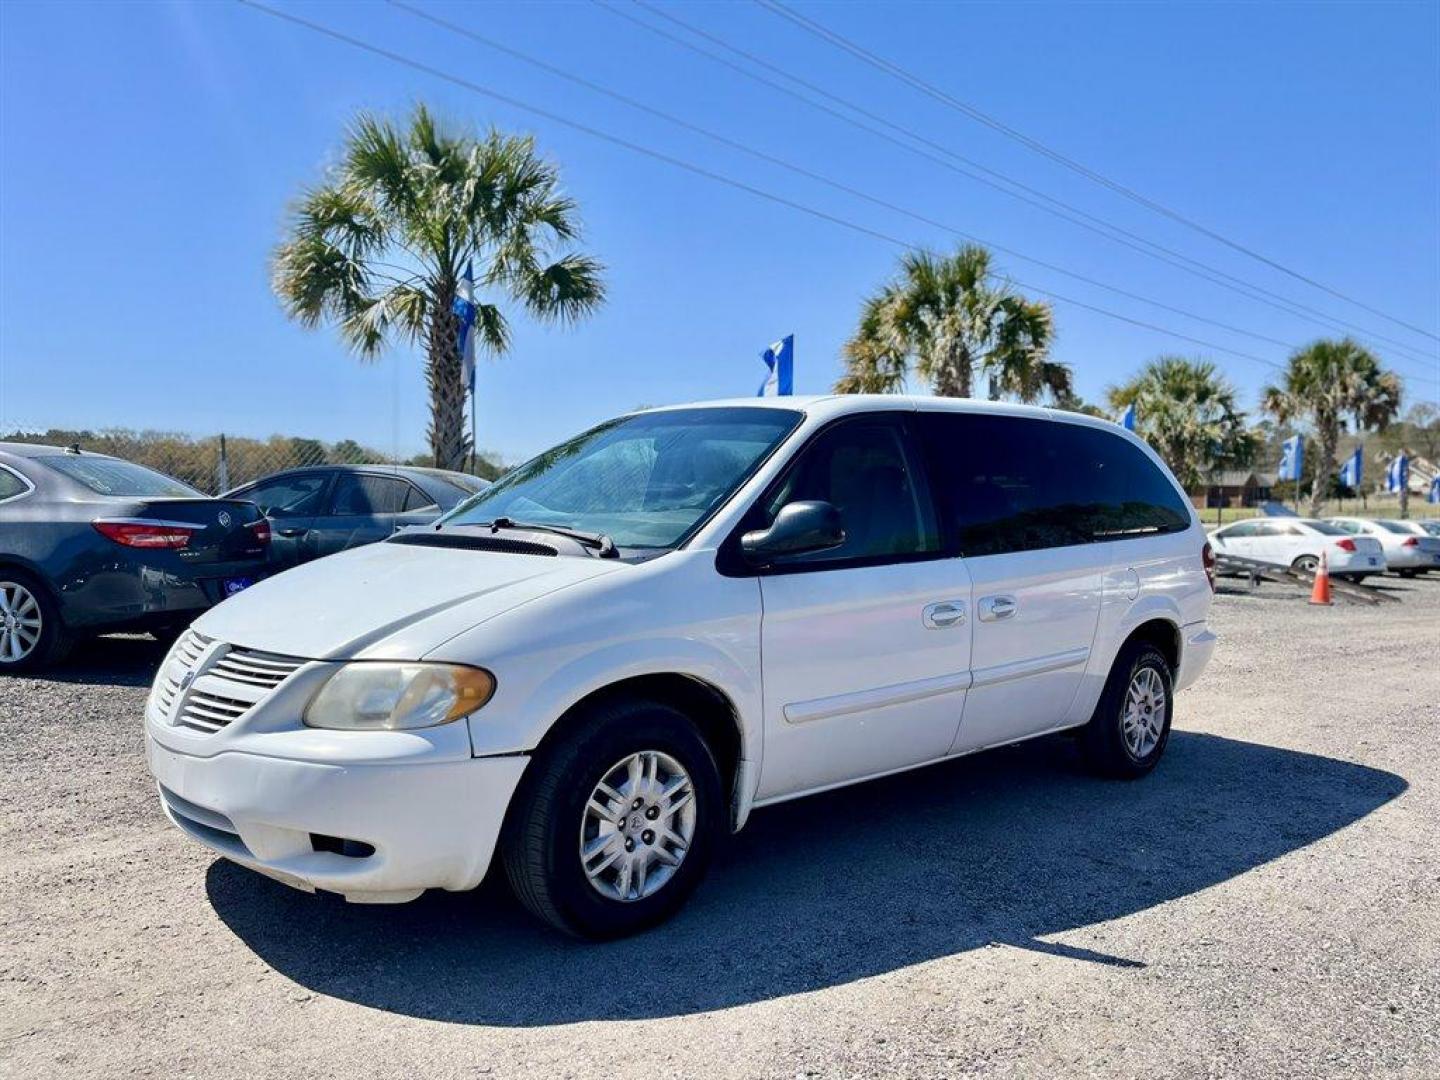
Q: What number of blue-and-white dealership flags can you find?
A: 7